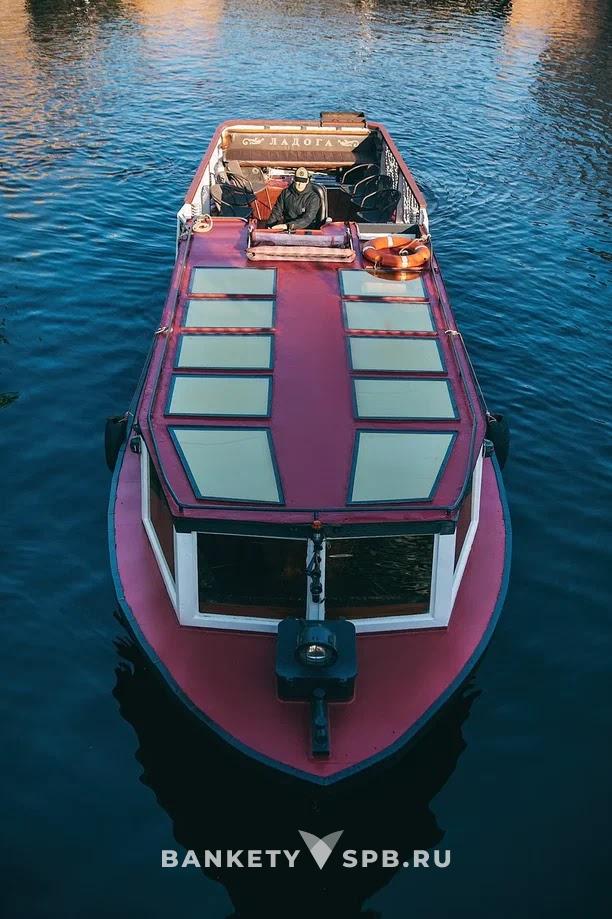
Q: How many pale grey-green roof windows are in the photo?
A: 10